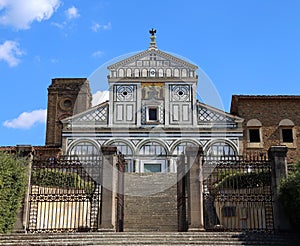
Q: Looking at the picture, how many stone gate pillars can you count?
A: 4